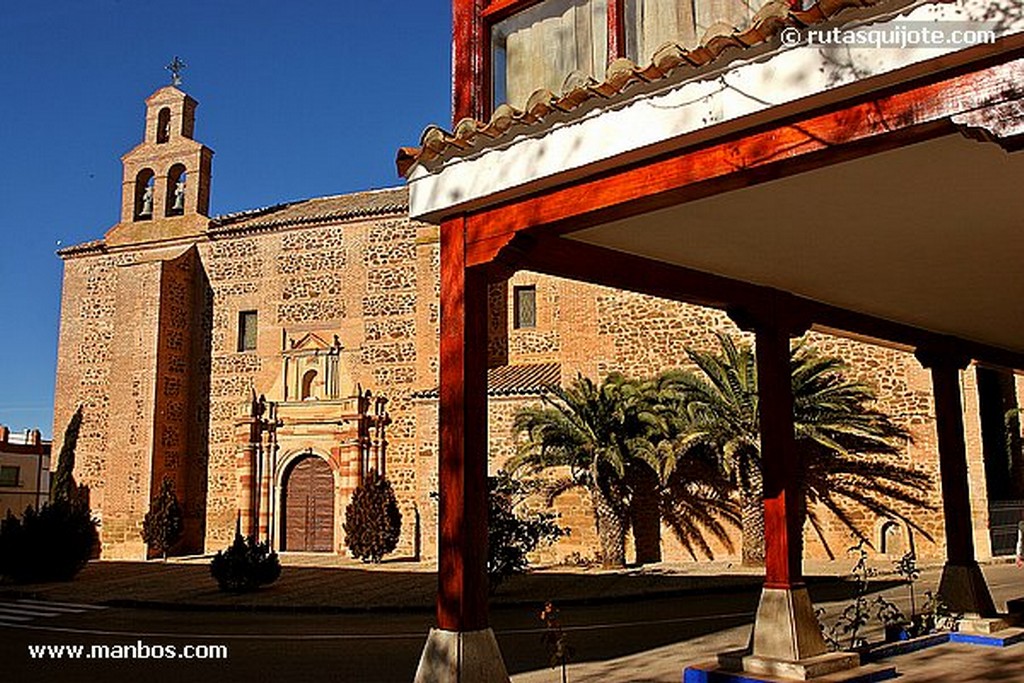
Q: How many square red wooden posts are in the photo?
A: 3